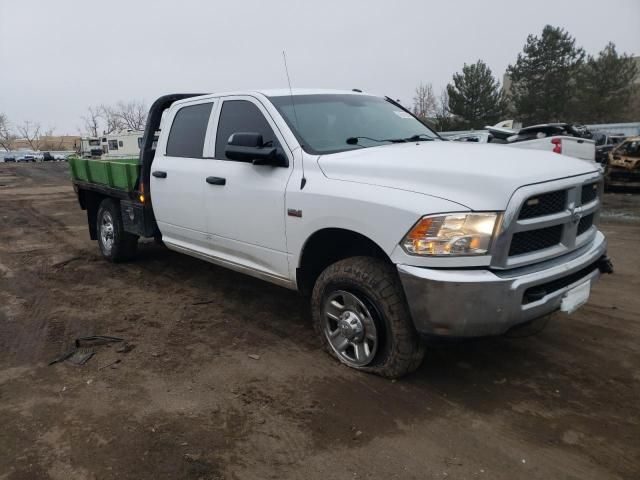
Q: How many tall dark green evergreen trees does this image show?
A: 3